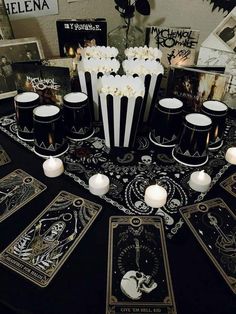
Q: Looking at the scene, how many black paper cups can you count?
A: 6